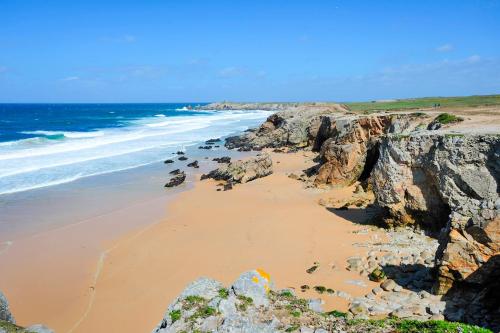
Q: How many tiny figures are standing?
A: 2